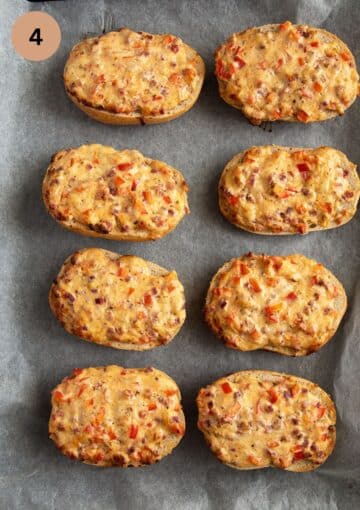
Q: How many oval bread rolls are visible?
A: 8